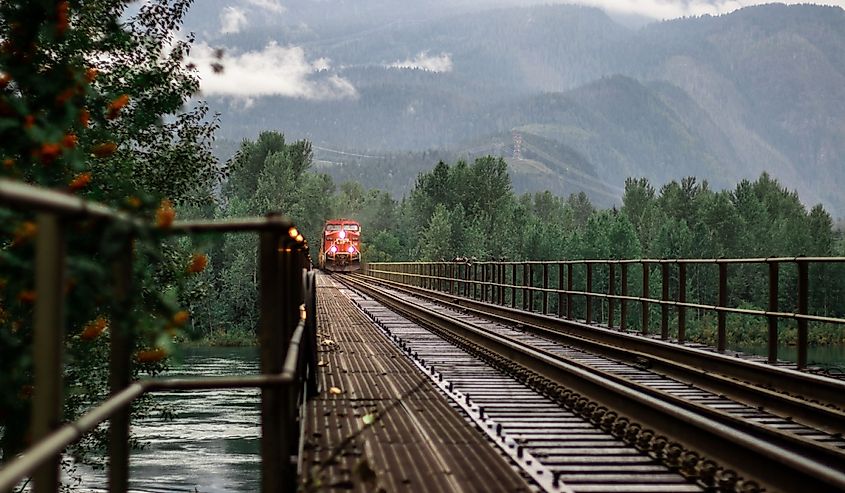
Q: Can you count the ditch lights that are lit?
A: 2